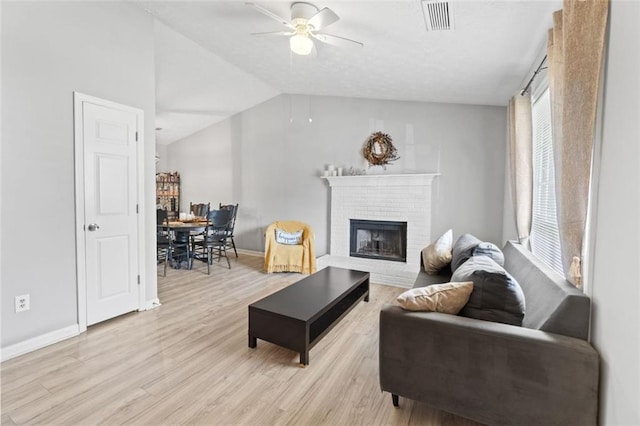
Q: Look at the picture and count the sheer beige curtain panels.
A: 2